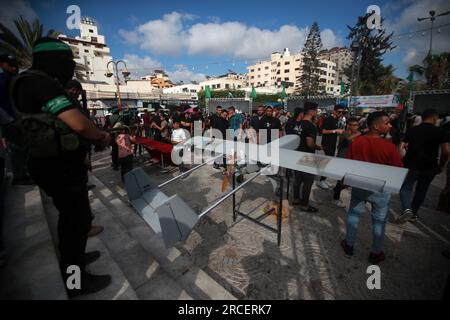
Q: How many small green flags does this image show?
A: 5